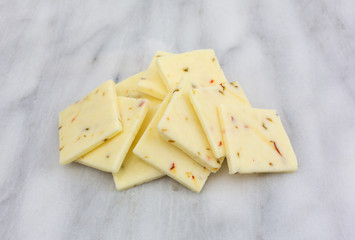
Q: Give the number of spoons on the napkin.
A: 0